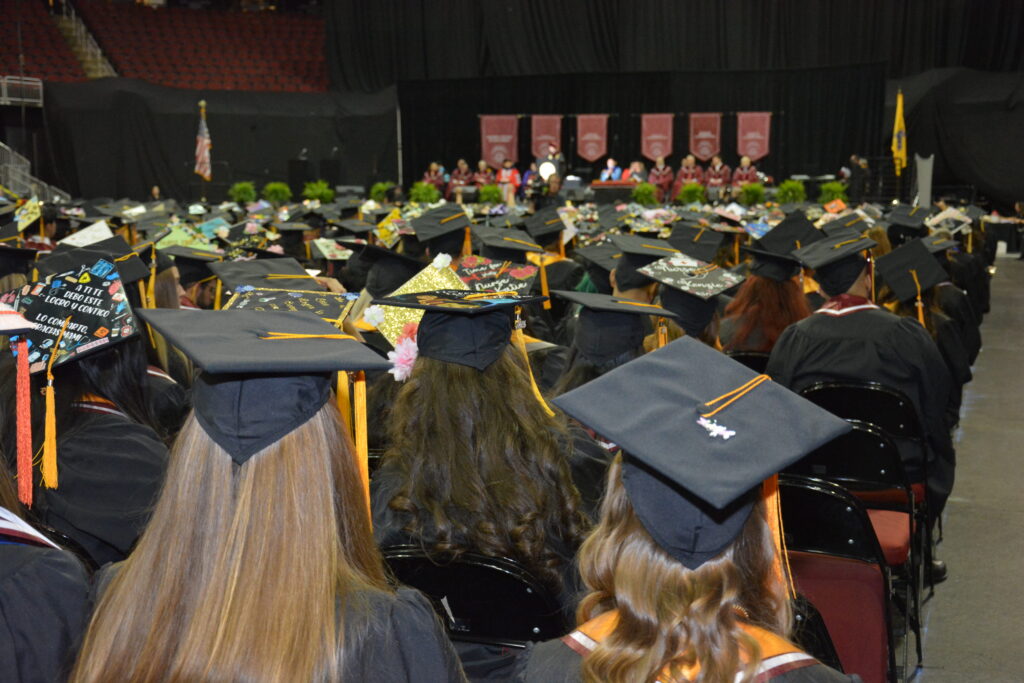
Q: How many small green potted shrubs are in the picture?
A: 11